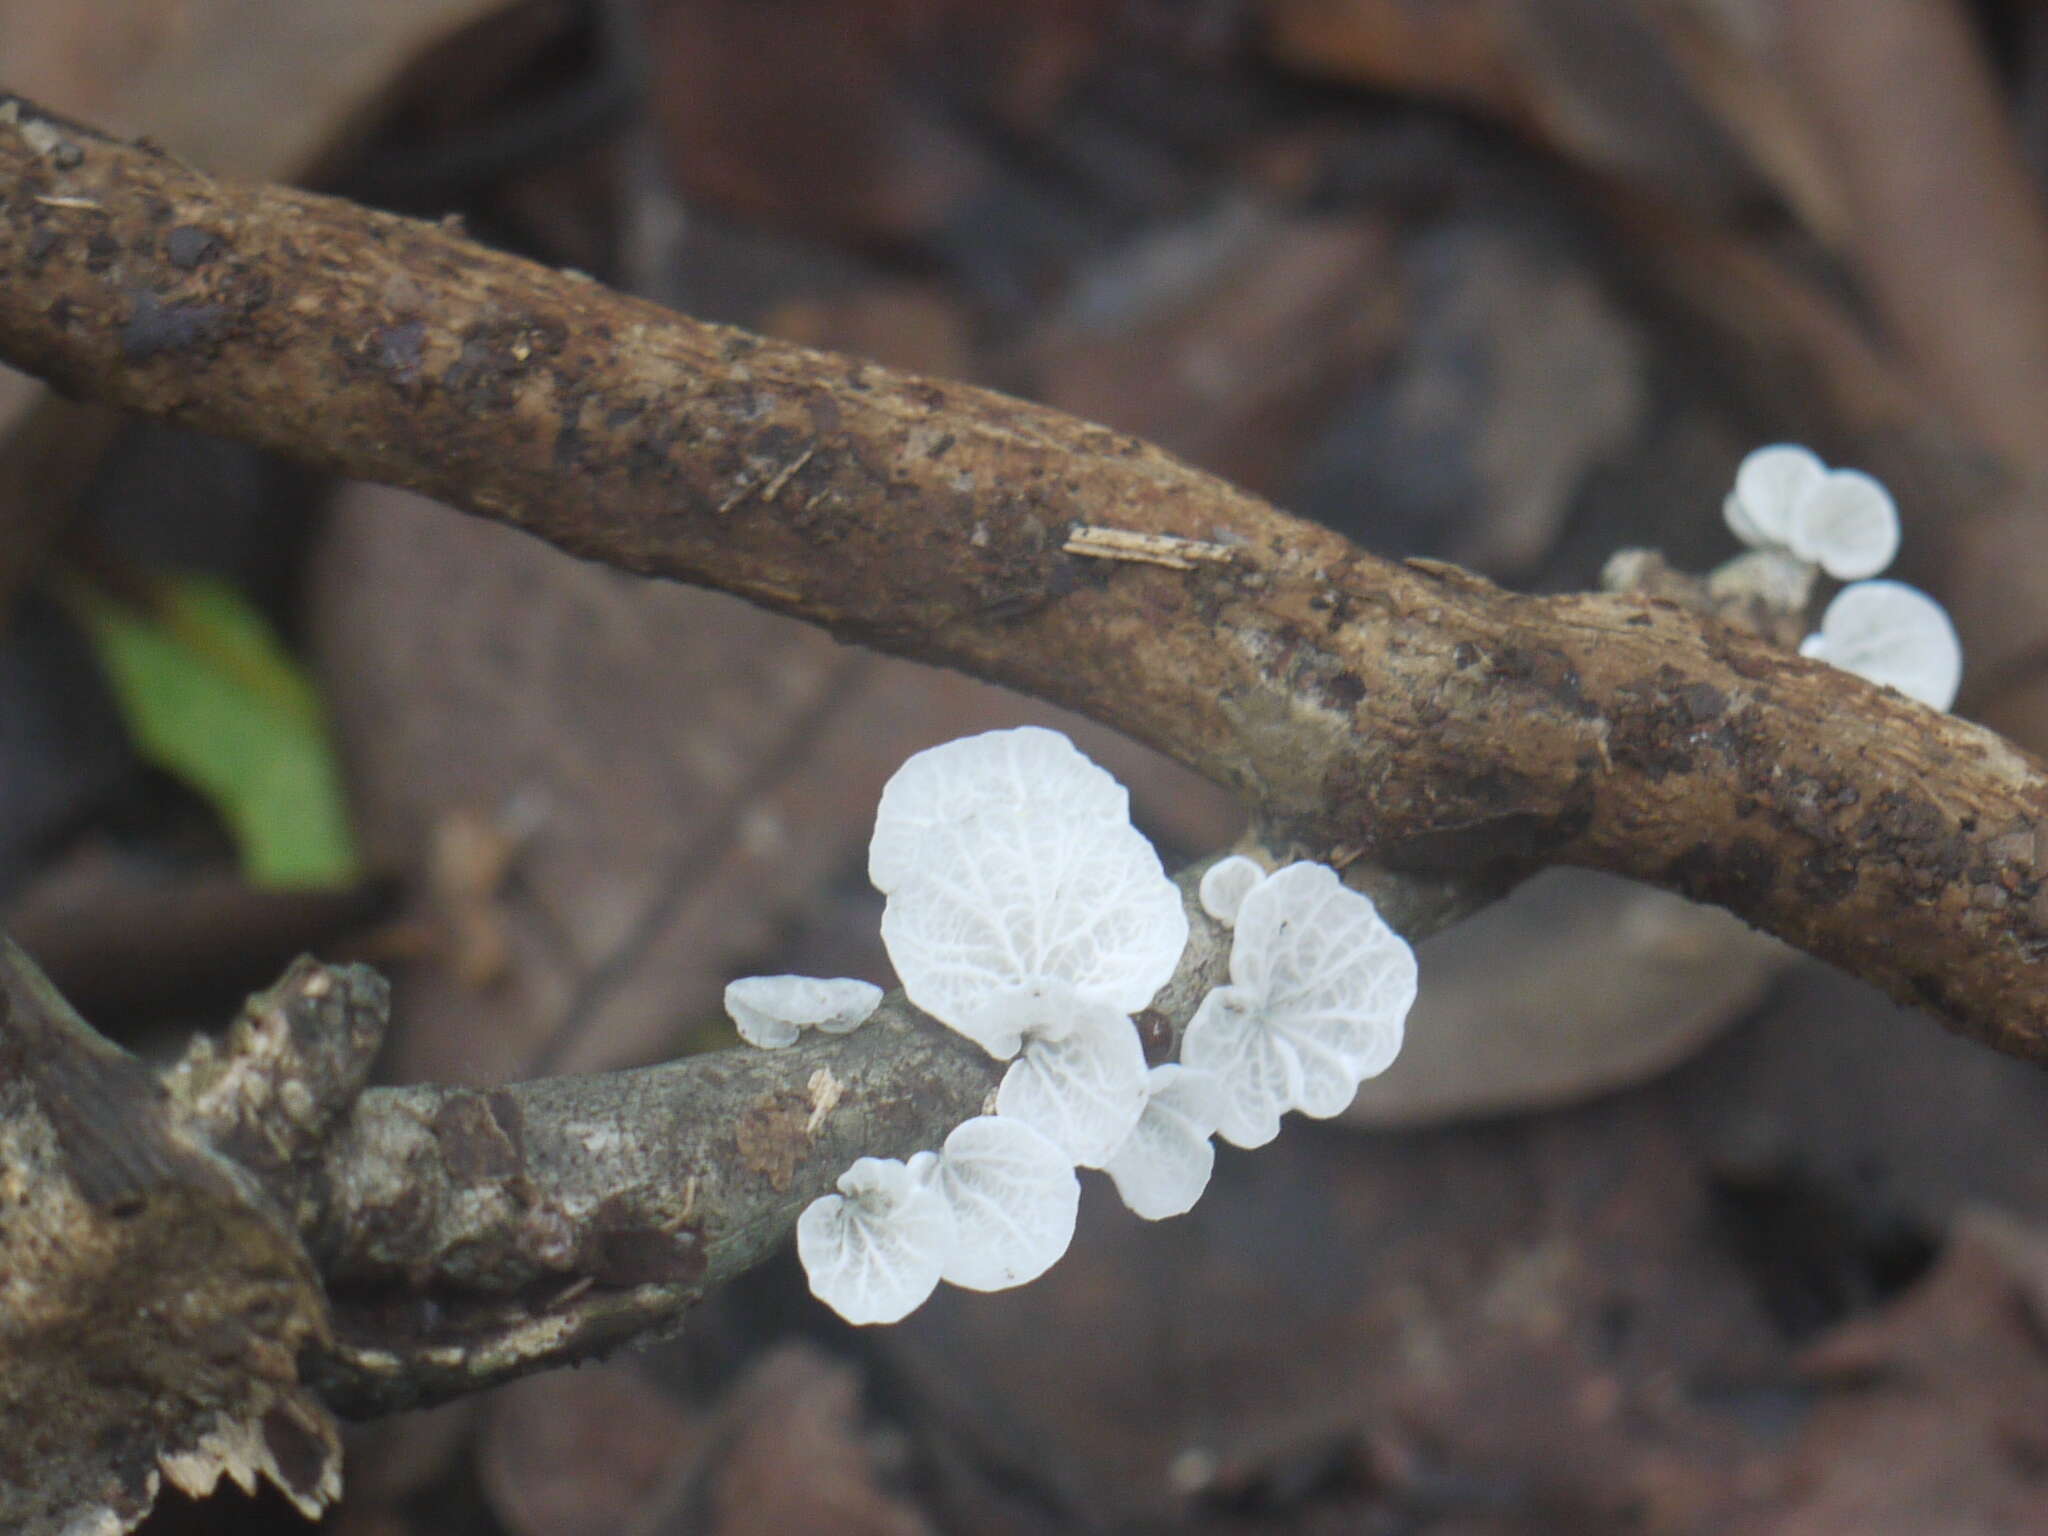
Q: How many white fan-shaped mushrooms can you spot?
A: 11